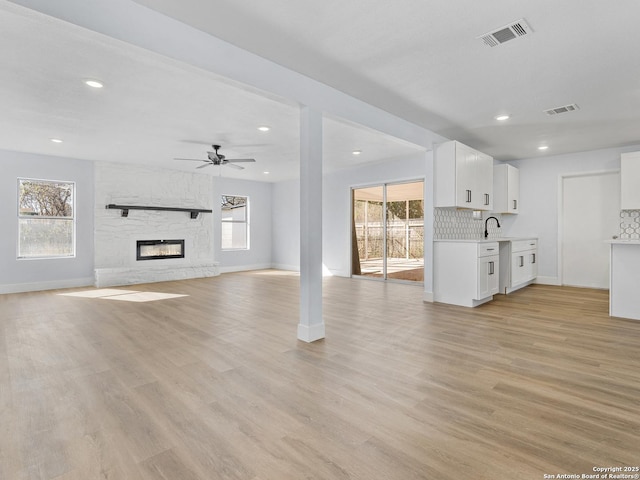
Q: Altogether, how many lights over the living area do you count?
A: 5